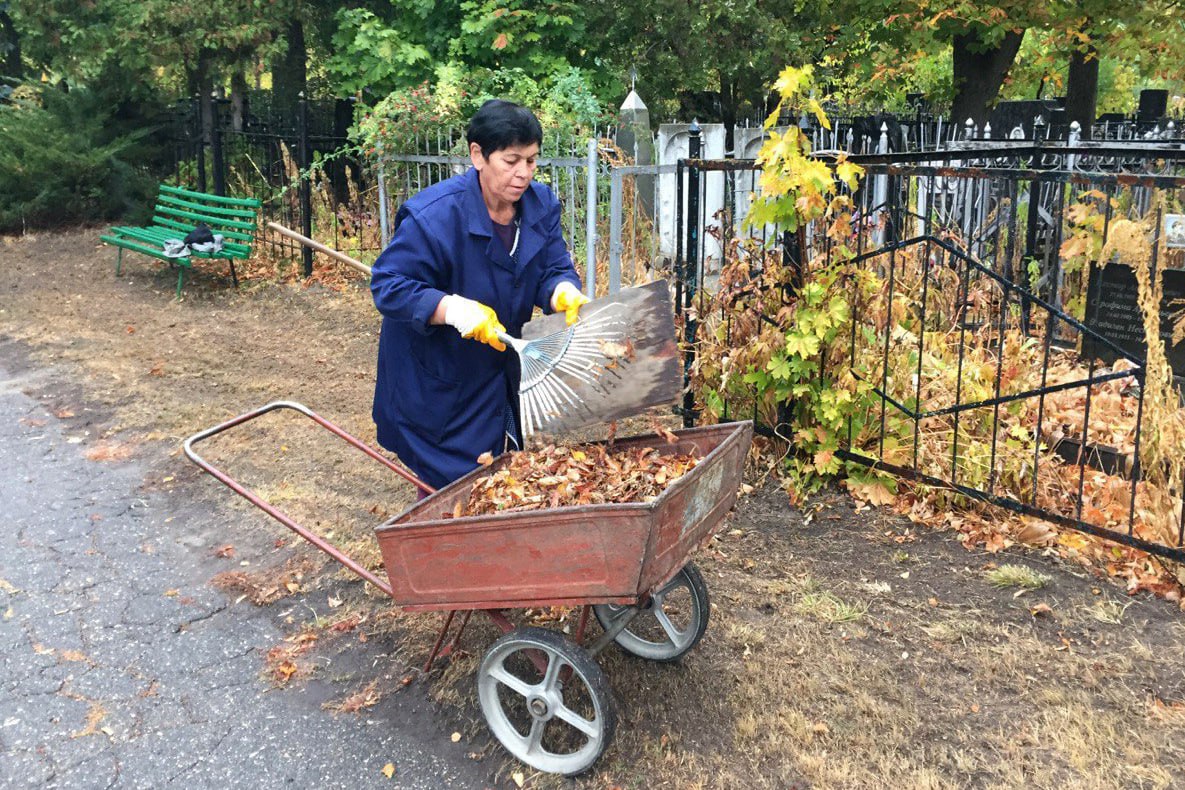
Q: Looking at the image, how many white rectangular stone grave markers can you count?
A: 2